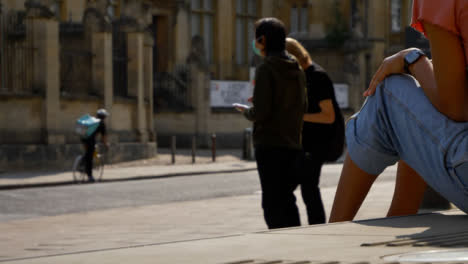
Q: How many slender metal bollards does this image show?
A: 3